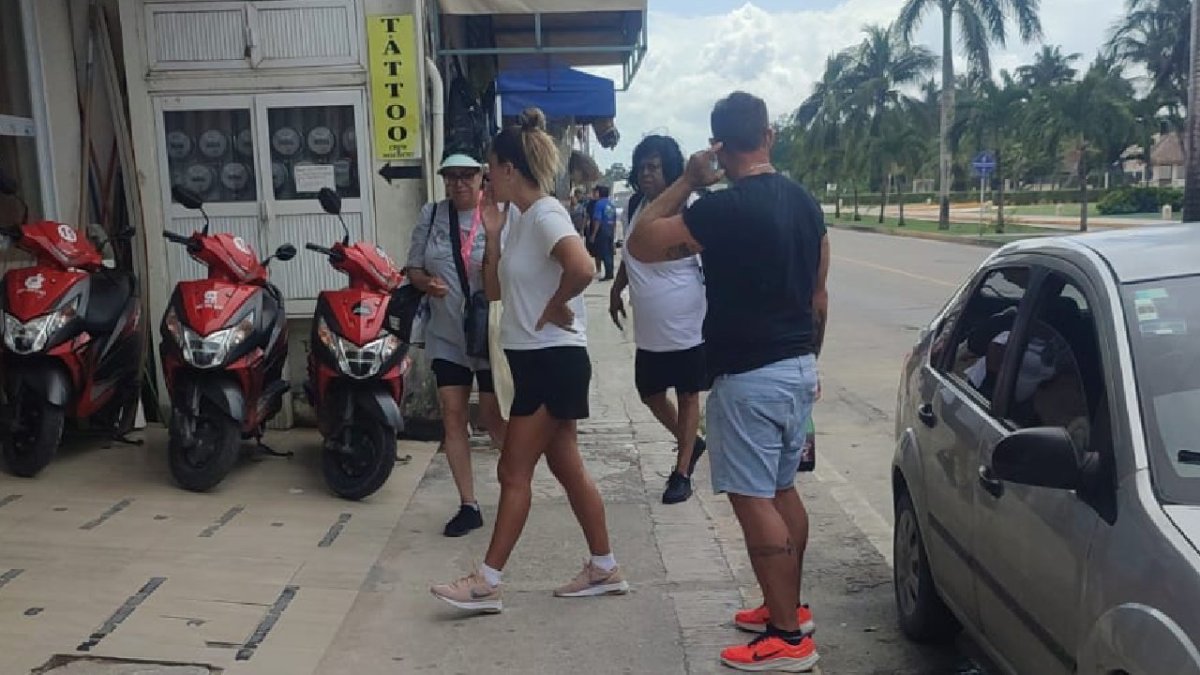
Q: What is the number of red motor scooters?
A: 3